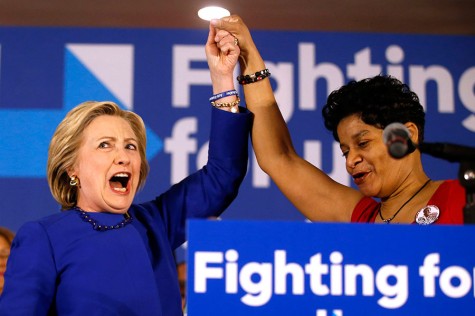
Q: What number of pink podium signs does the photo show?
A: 0